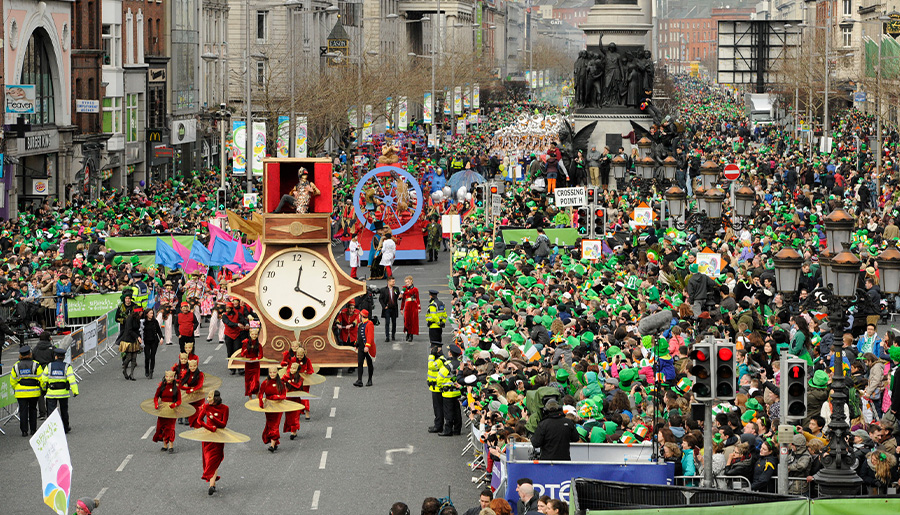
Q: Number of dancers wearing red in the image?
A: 10